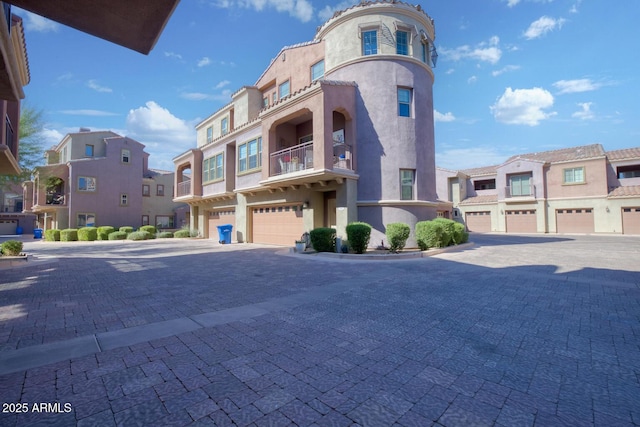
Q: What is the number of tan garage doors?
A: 6